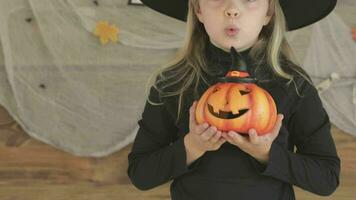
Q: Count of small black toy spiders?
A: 3